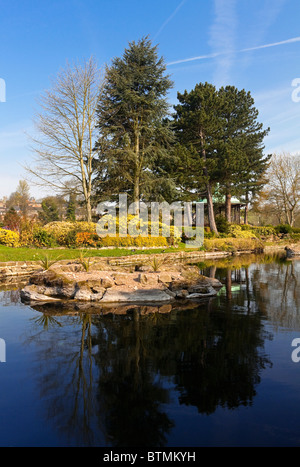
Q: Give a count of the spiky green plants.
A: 3